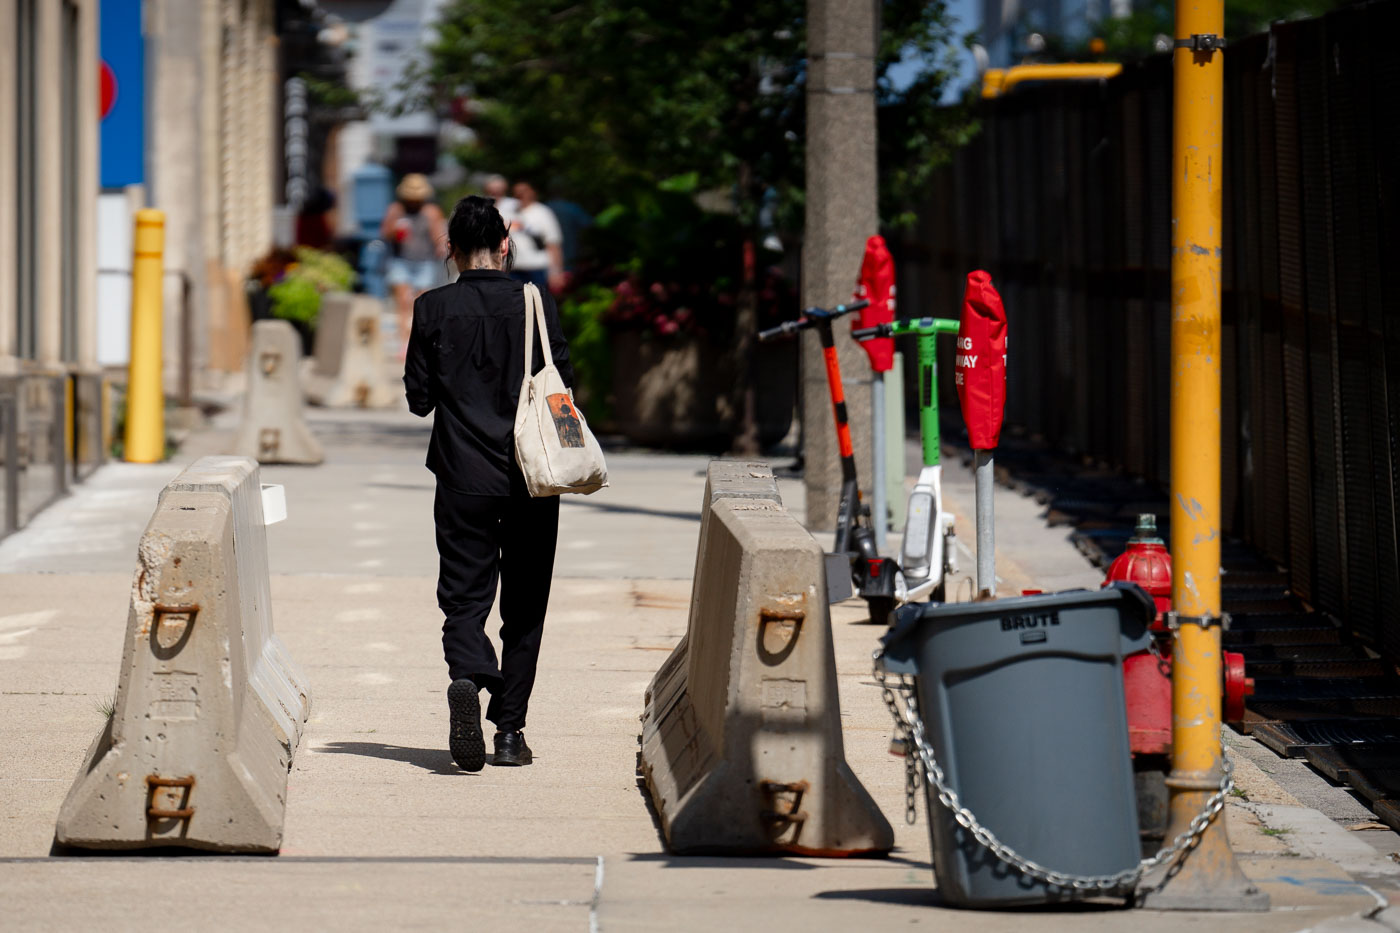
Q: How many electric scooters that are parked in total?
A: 2